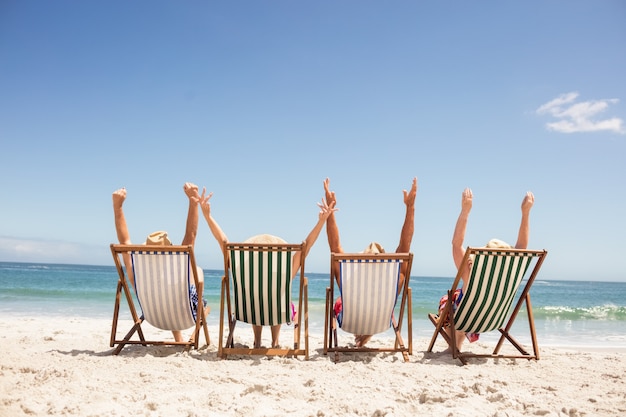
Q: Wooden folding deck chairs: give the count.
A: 4